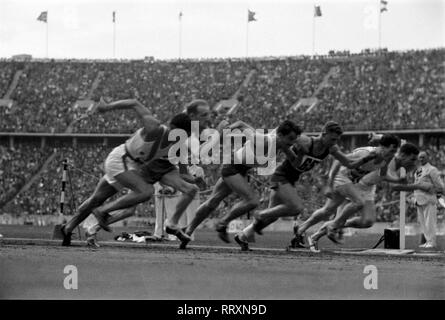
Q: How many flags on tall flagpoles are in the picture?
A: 6